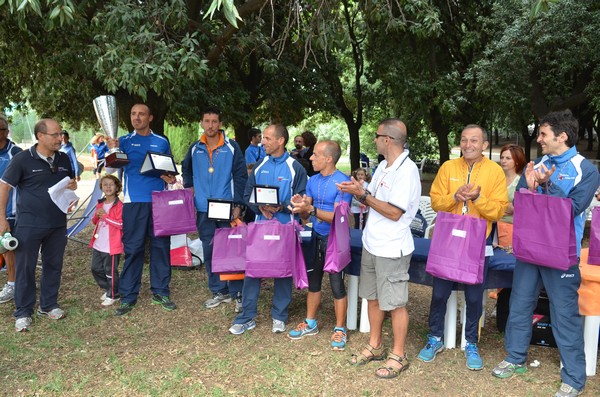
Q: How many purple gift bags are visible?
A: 8